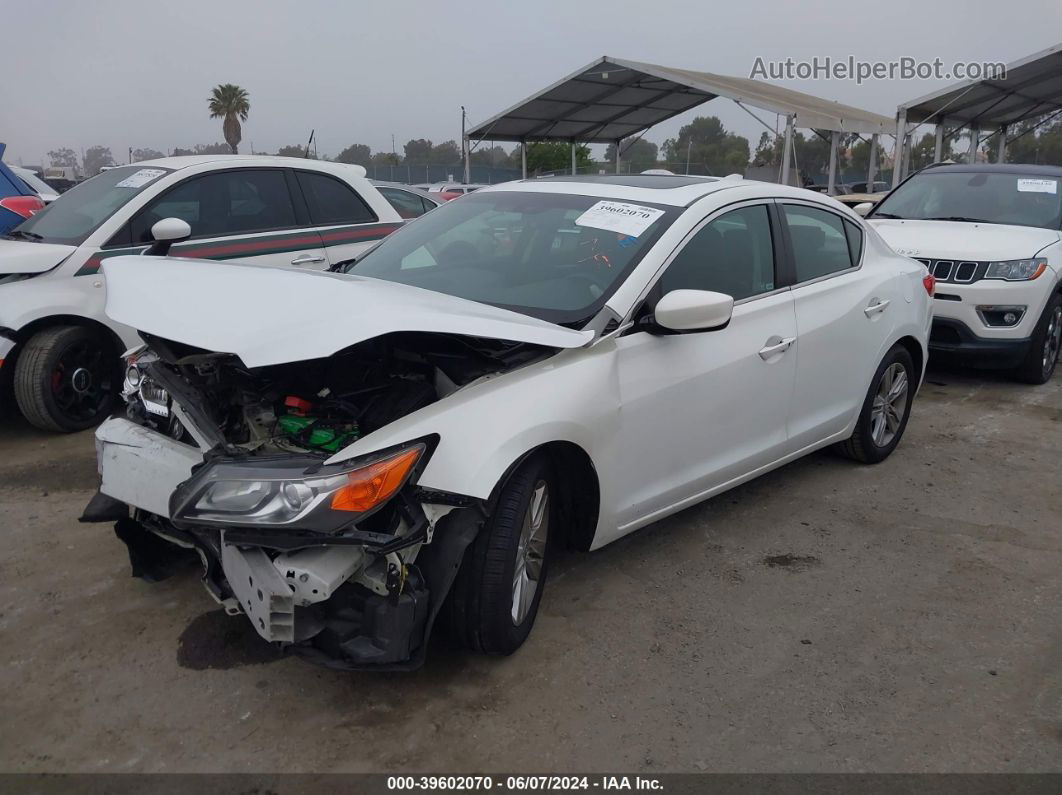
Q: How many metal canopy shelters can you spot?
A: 2